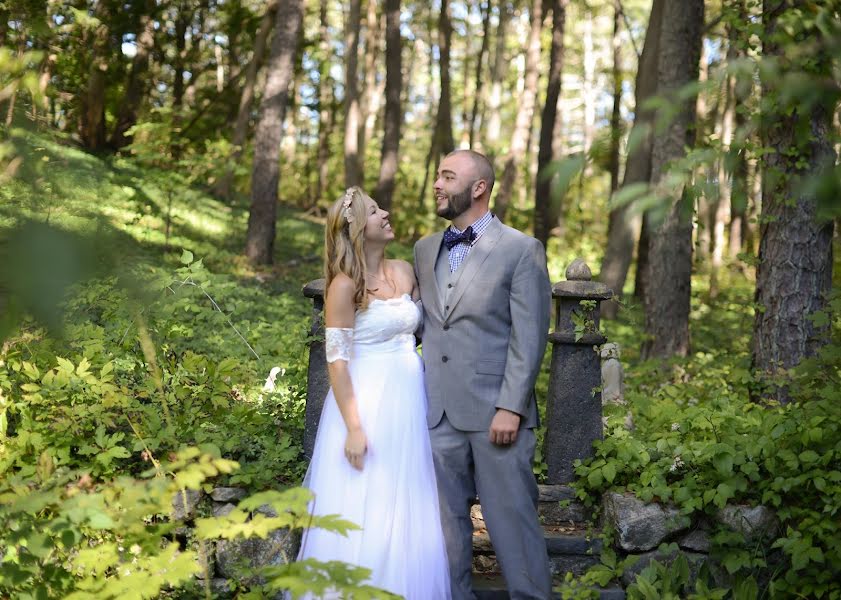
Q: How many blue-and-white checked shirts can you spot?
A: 1